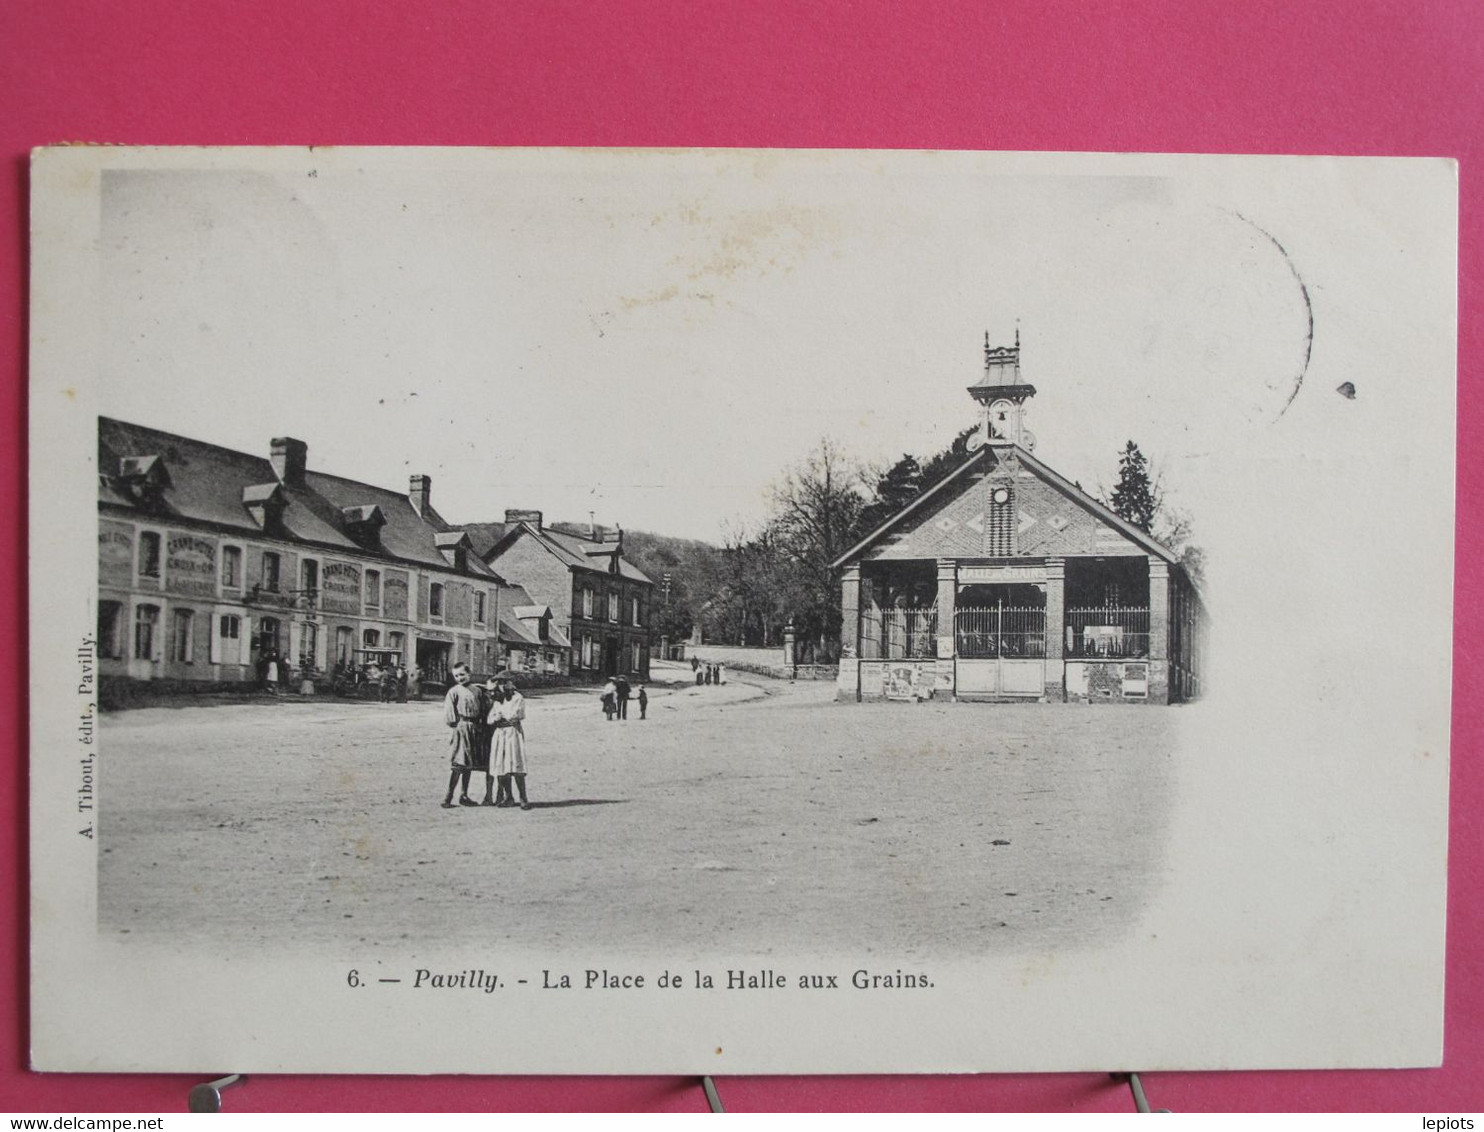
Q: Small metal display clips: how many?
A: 3